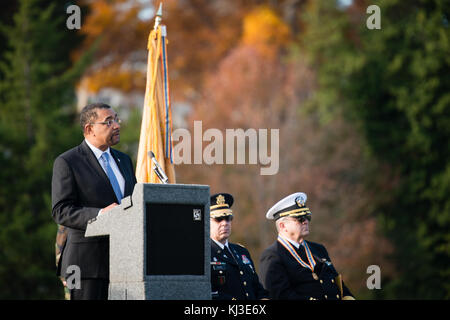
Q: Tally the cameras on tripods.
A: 0